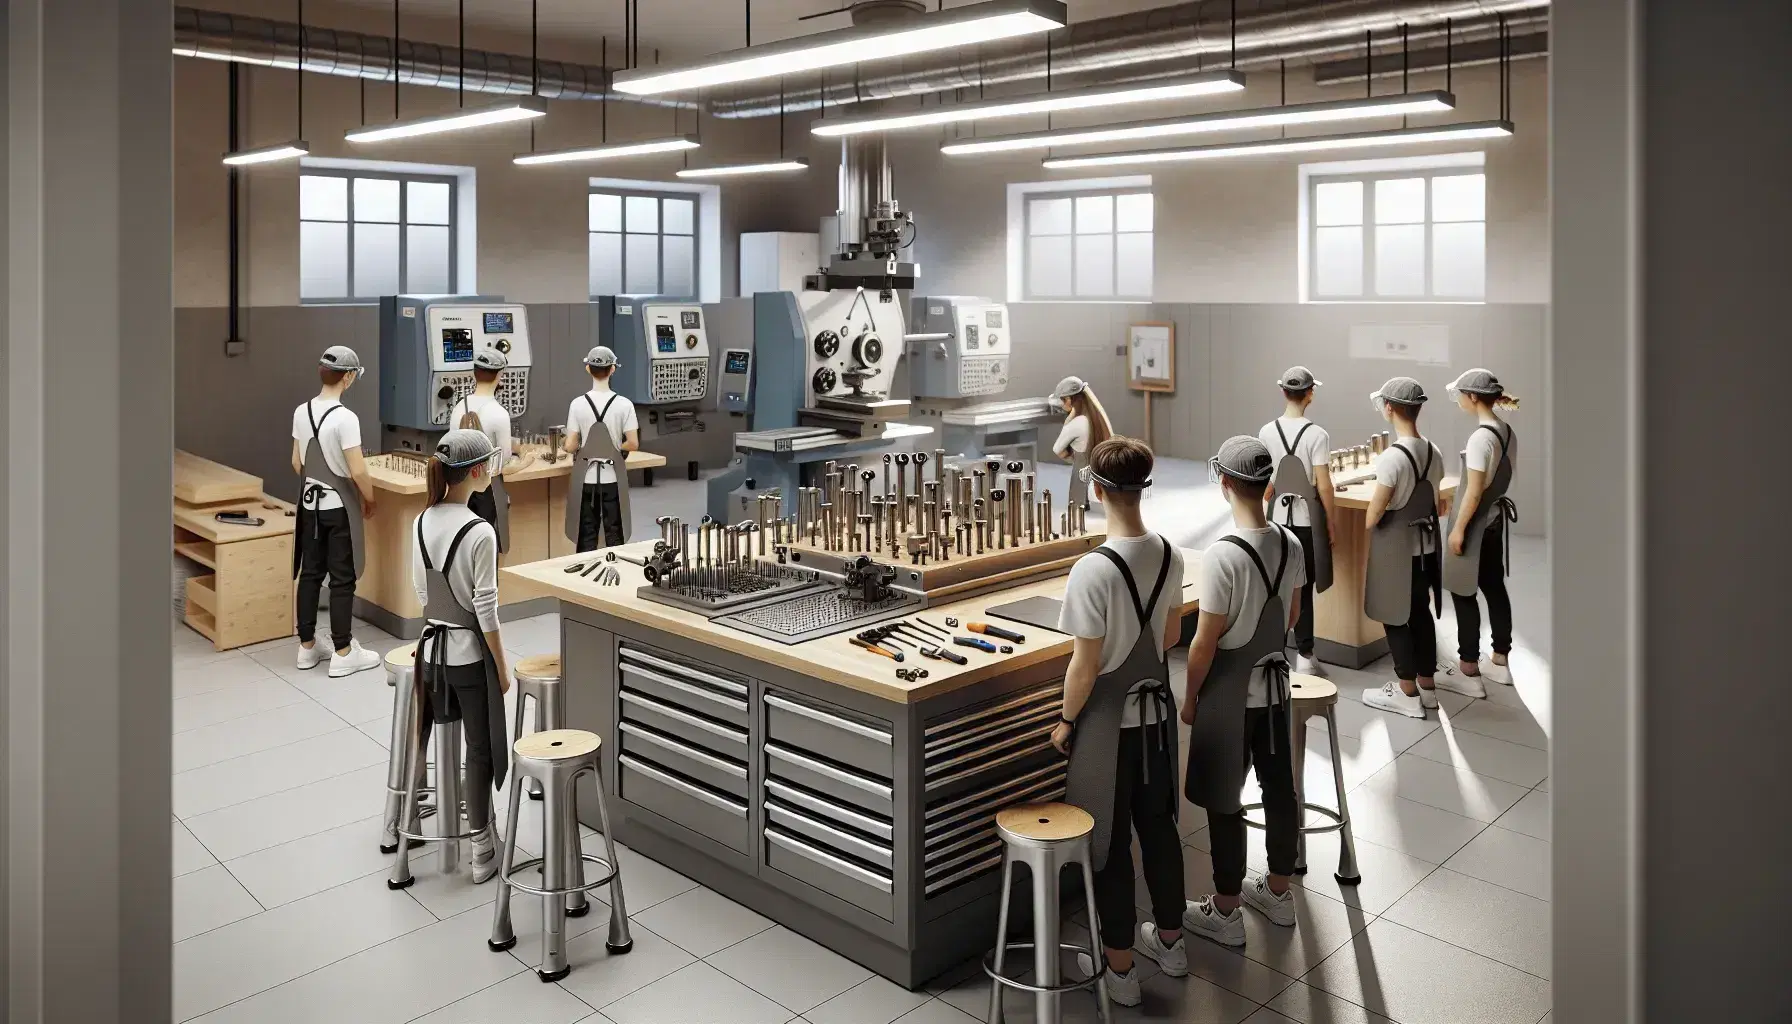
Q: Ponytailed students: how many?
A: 3